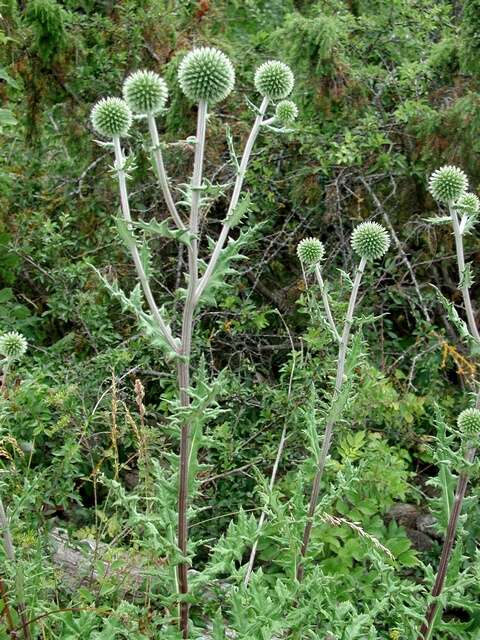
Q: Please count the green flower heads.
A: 11